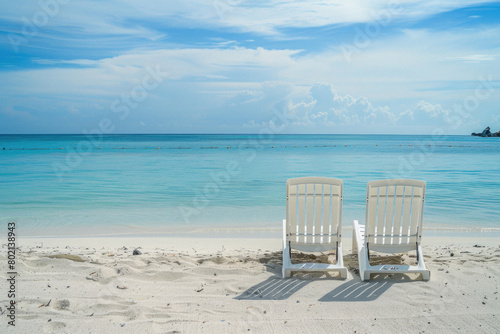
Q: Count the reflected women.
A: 0